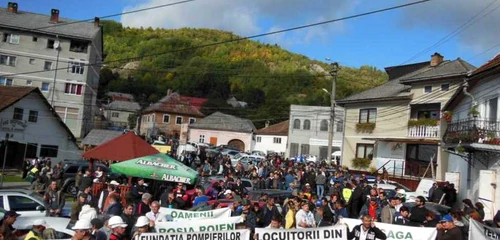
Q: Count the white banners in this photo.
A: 6